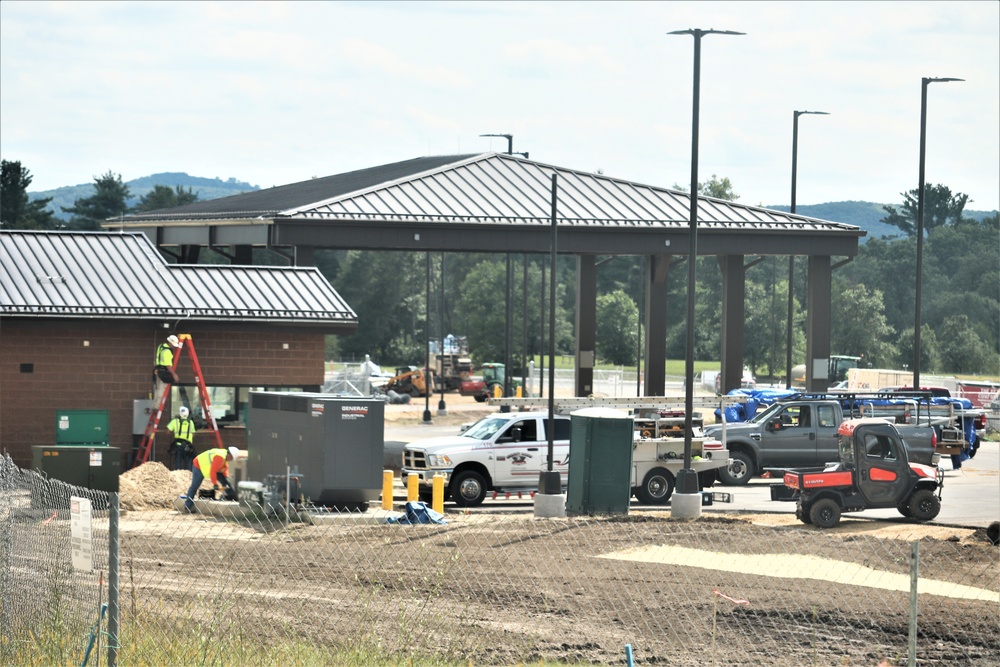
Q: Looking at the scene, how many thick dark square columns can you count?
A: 4